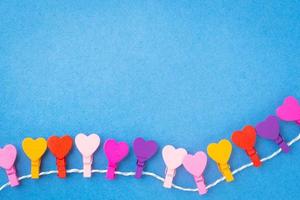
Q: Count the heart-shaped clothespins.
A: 12